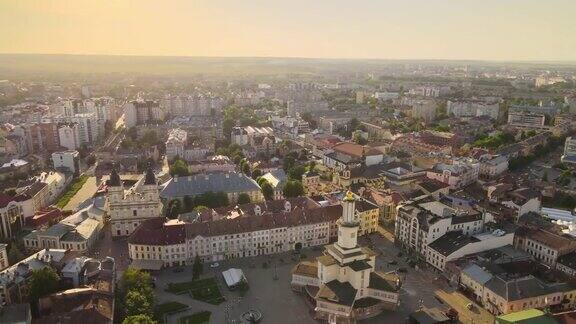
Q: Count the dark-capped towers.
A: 2